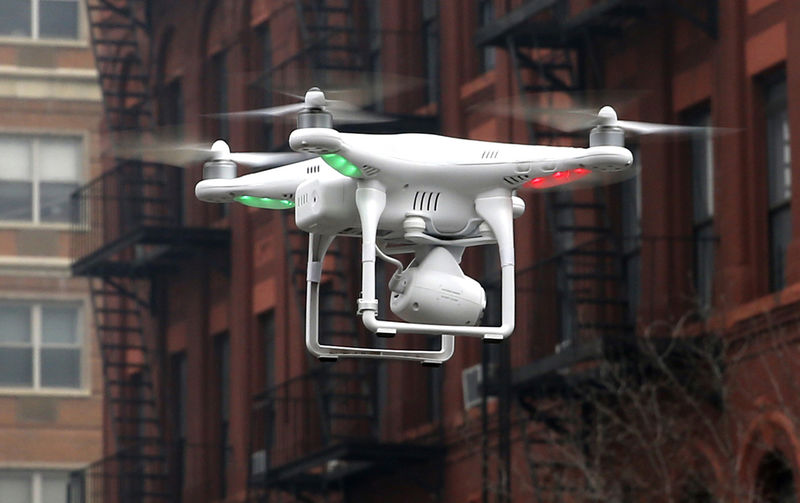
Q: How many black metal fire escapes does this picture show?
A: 3